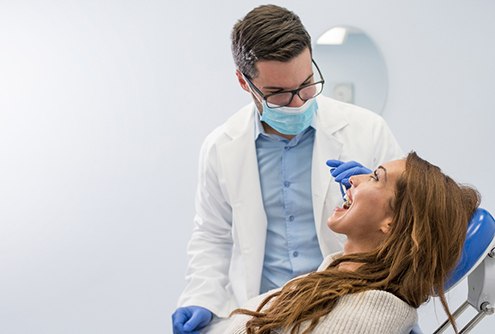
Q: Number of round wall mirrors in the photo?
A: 1